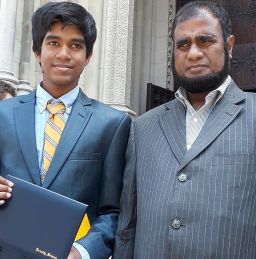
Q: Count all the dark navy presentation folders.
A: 1